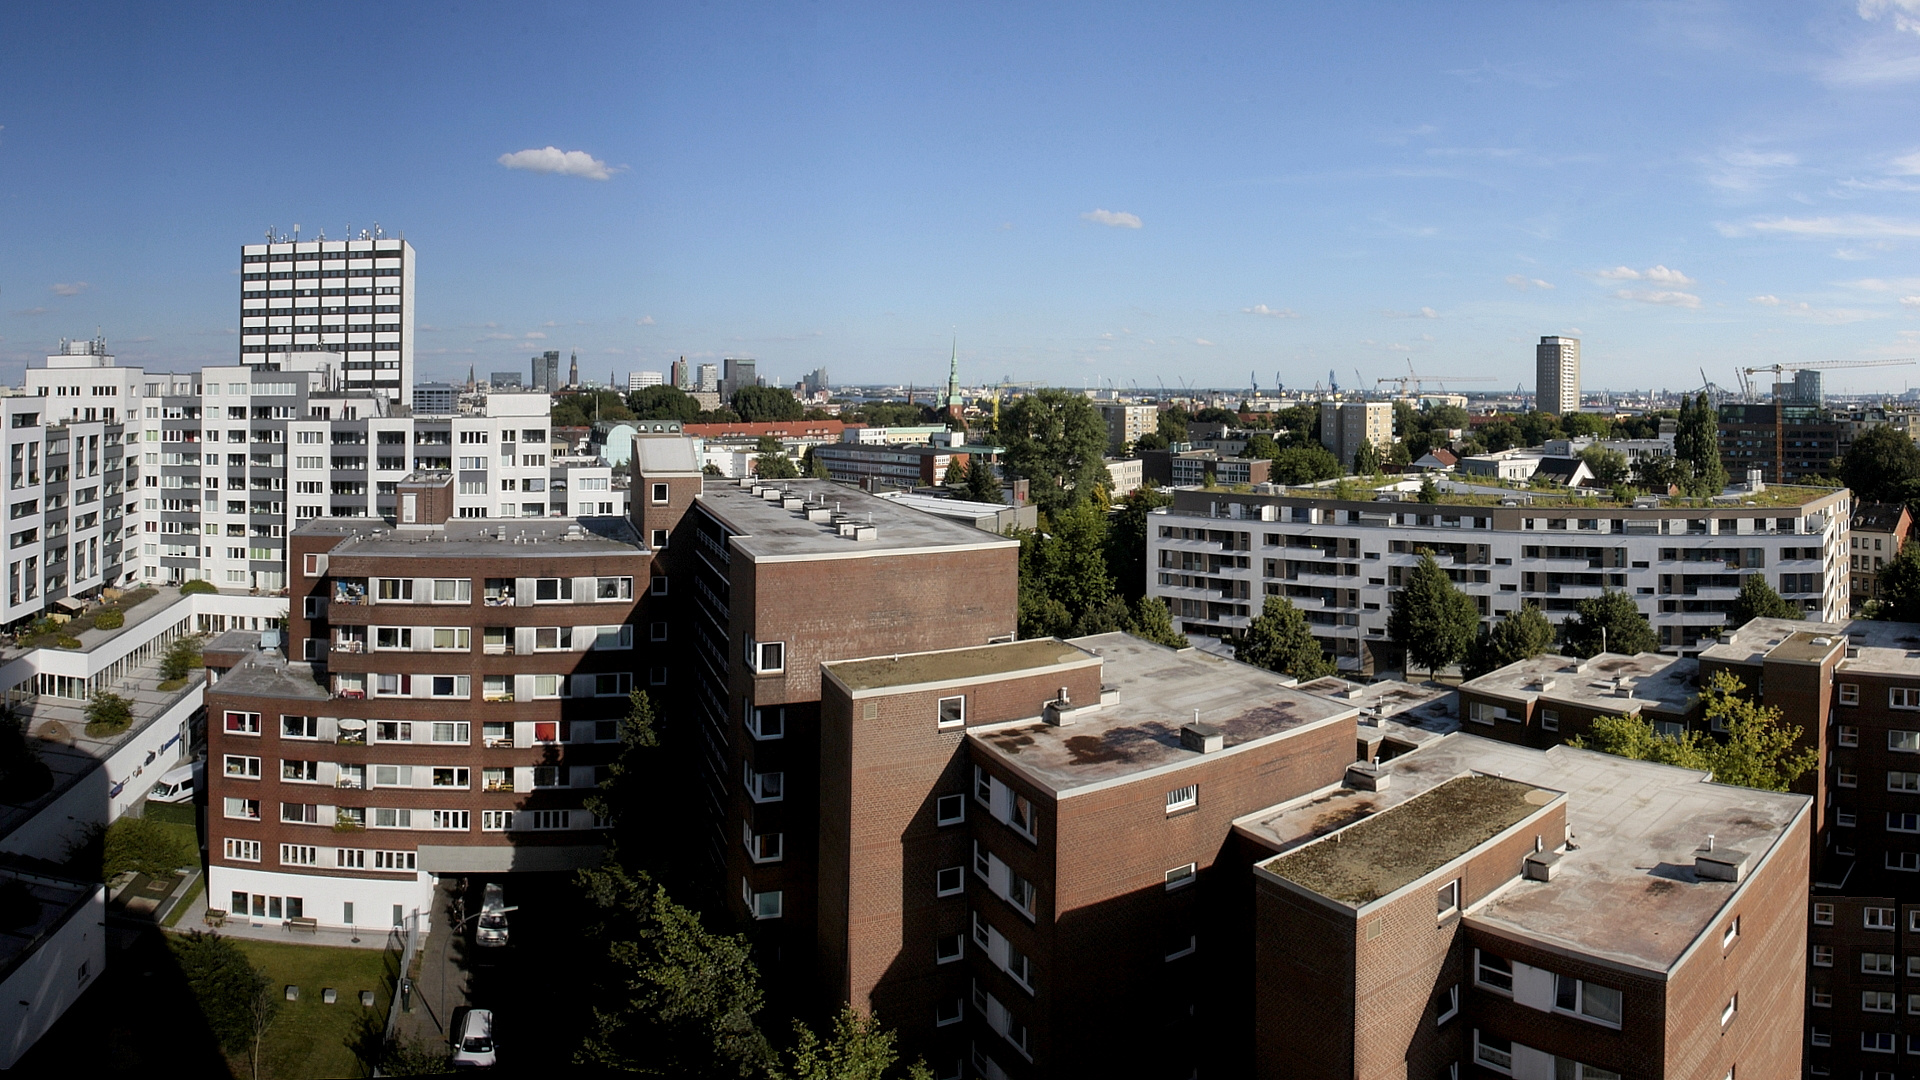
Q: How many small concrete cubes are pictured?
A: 3